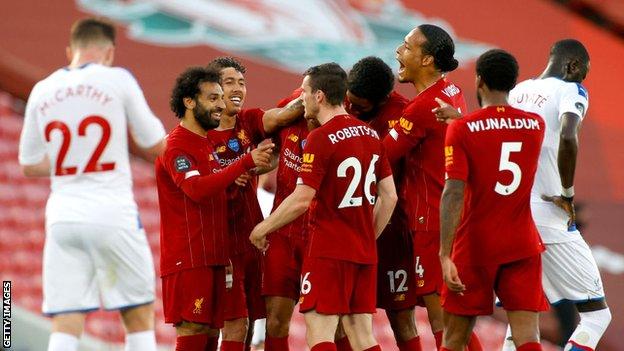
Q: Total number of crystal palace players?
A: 2